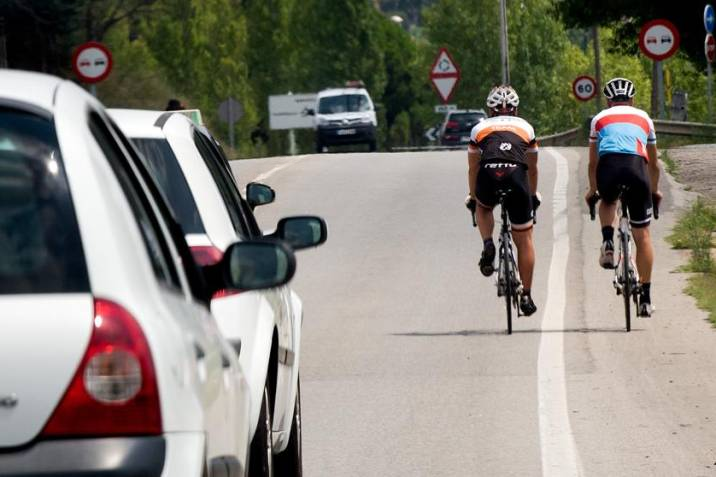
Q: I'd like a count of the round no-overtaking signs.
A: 2